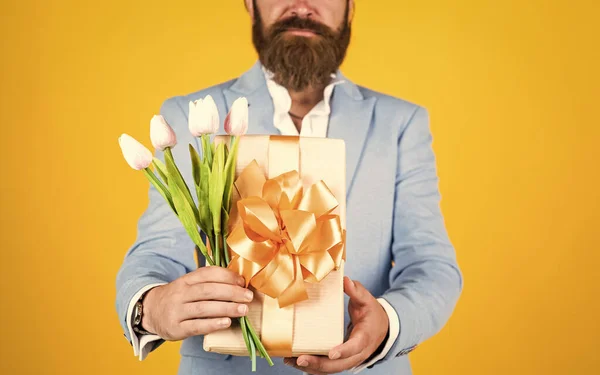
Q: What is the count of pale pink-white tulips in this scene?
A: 4